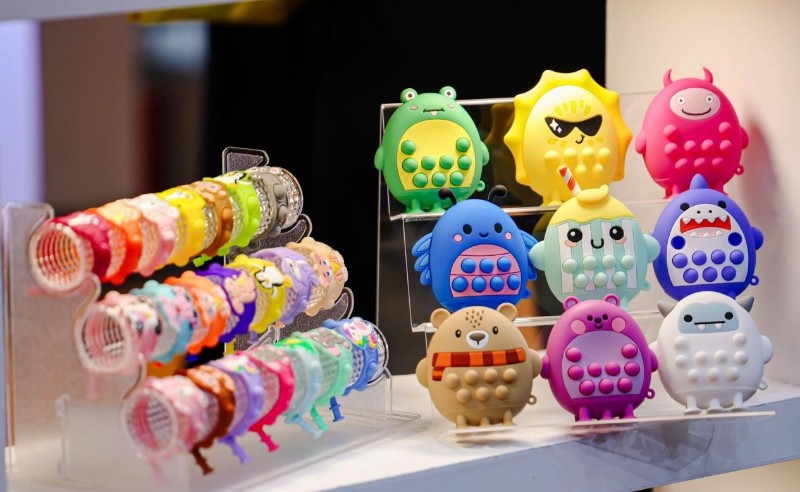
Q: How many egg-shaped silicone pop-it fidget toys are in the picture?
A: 9